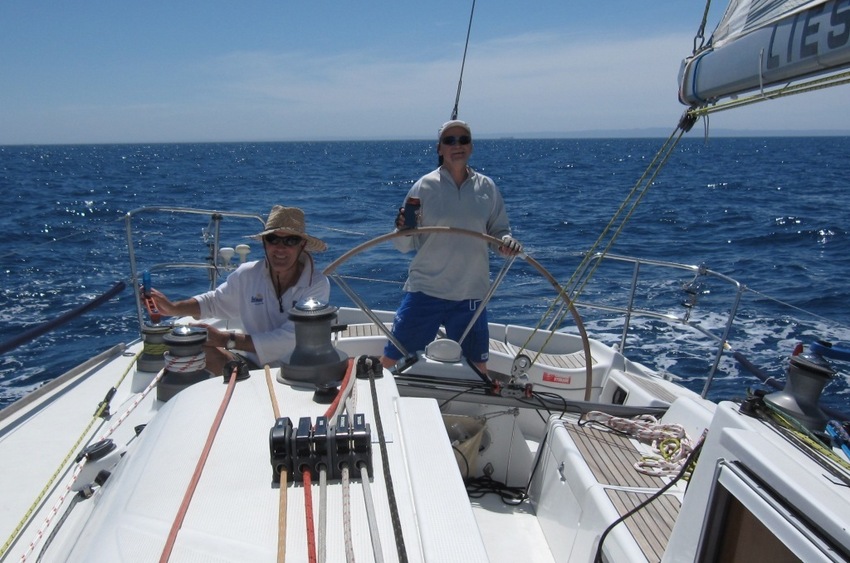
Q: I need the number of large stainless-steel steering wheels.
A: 1